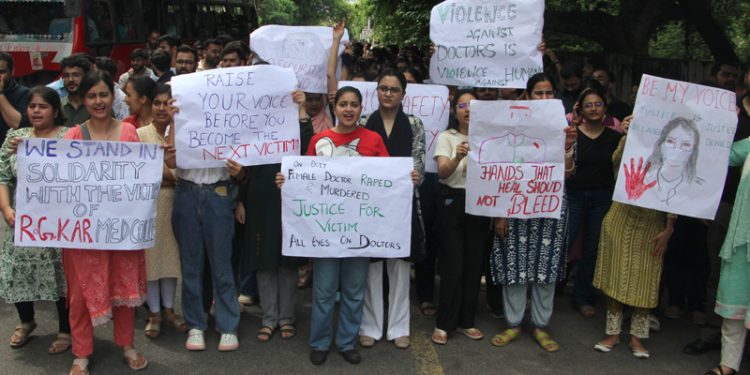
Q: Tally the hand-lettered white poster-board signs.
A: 8